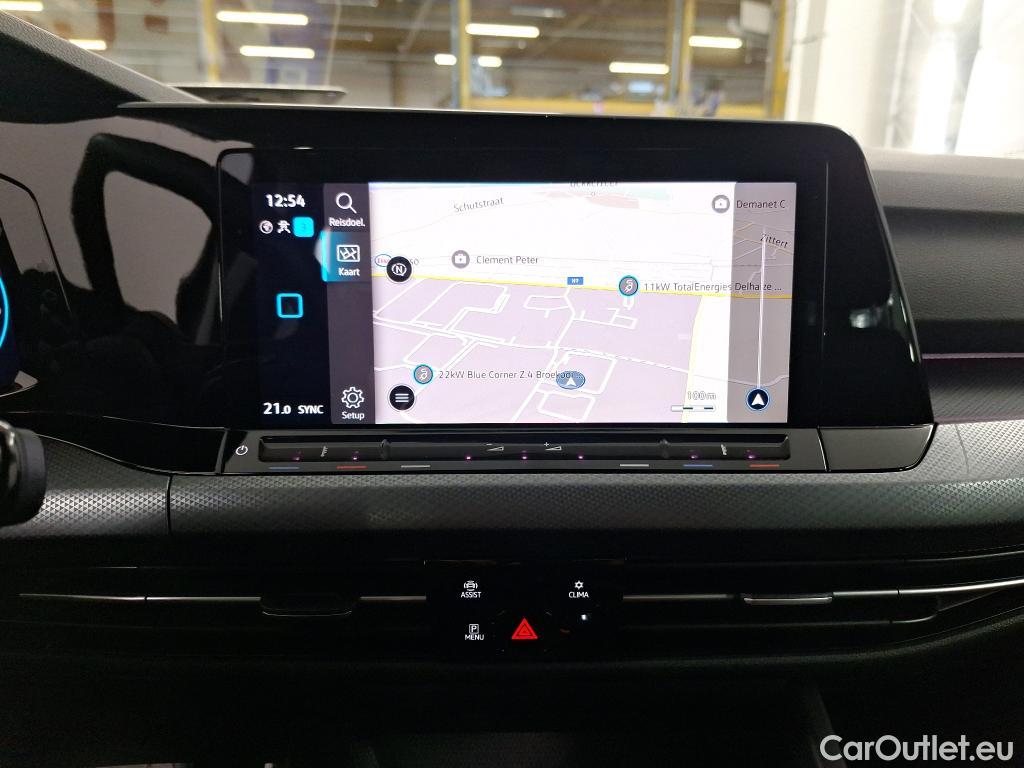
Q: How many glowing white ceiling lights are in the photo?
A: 9